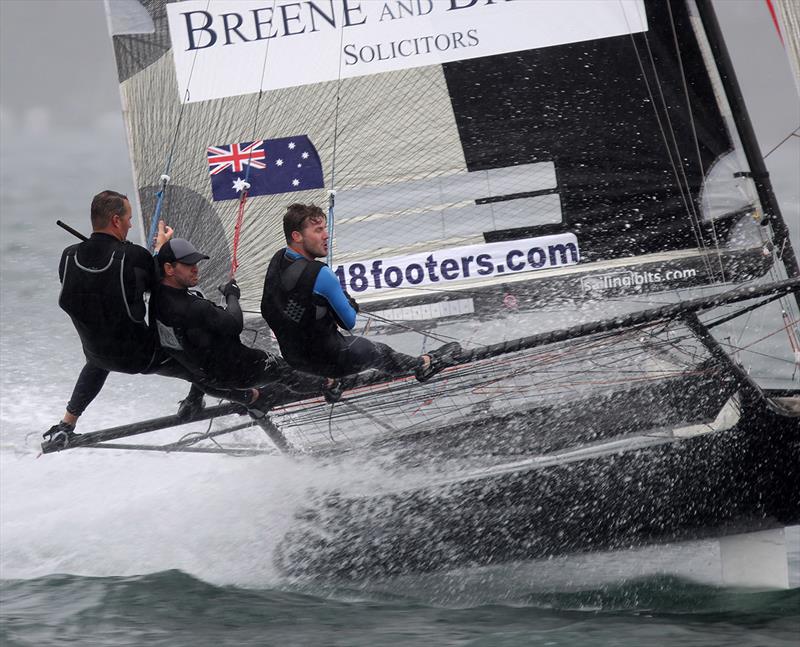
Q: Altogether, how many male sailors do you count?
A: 3